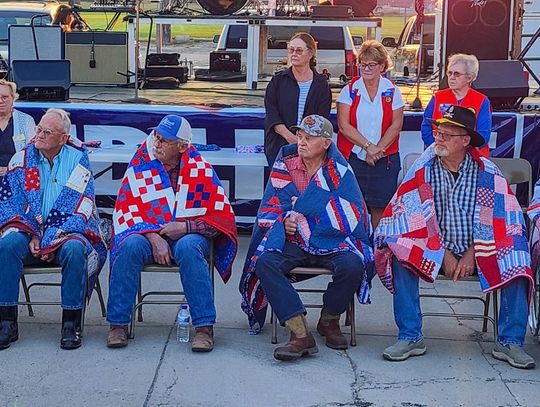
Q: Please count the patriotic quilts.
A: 4